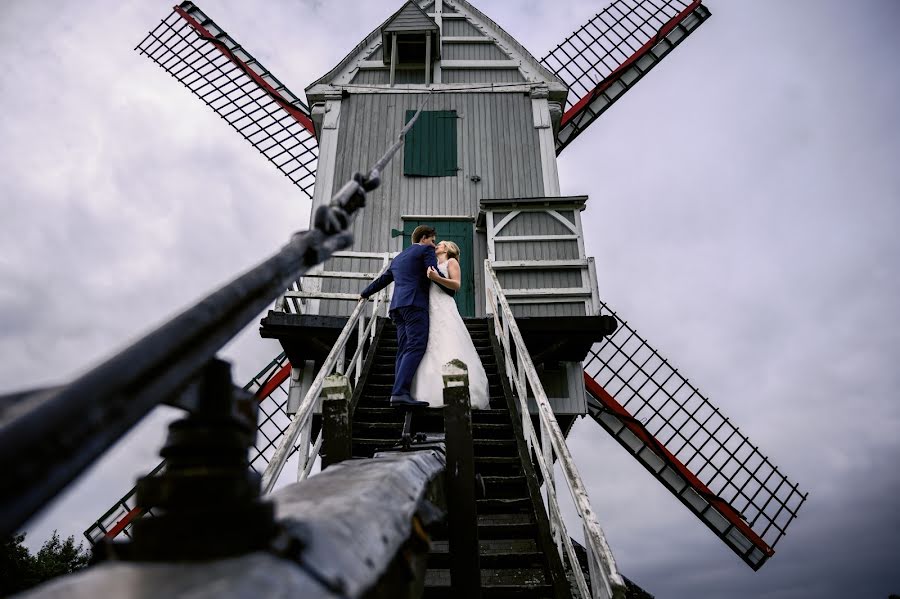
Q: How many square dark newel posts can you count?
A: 2